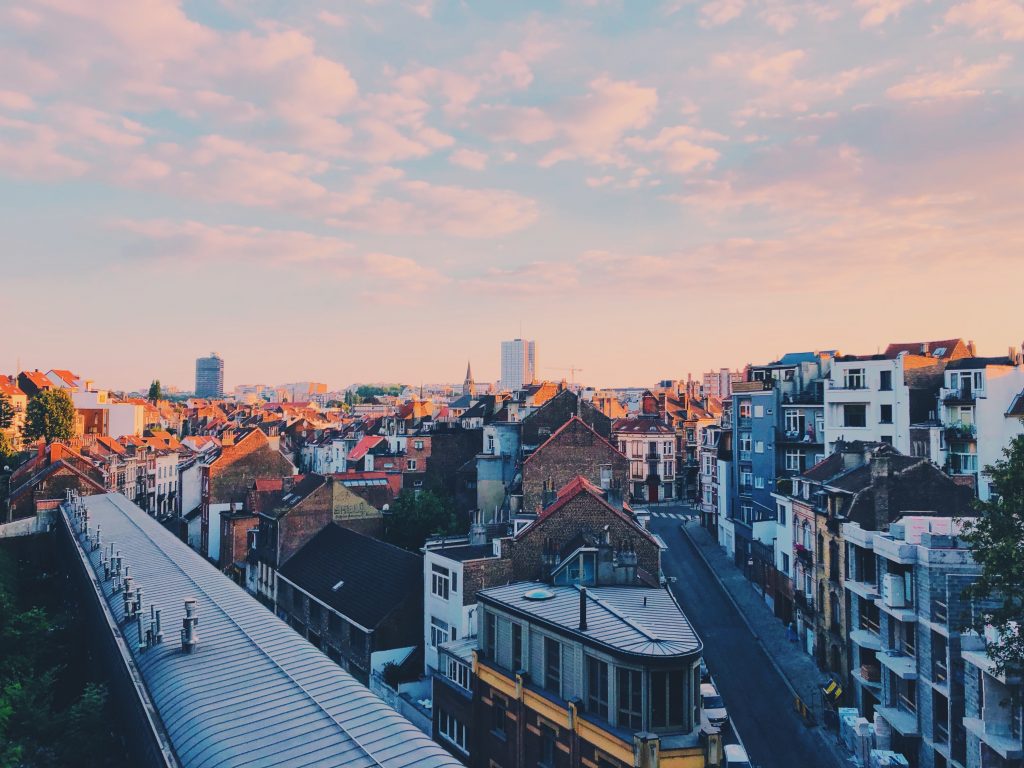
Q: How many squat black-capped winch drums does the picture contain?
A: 0